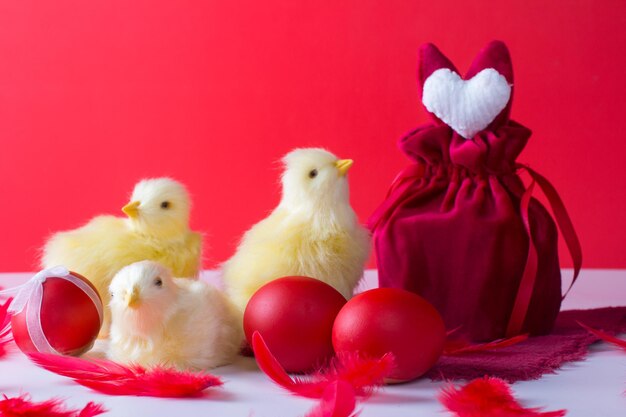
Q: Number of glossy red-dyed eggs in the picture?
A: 3